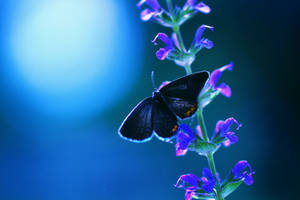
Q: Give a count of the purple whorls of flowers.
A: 5